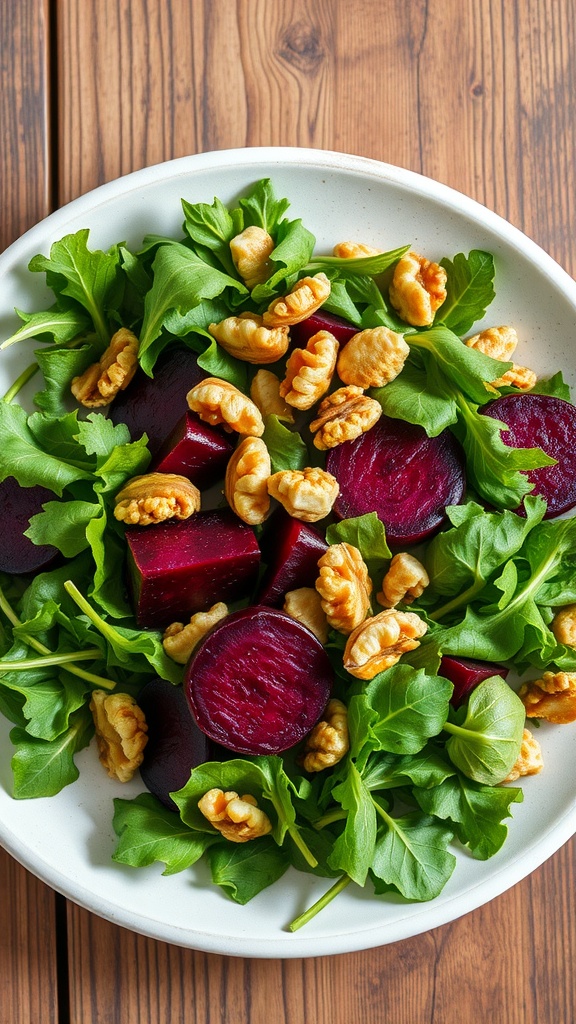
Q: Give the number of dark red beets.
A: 11